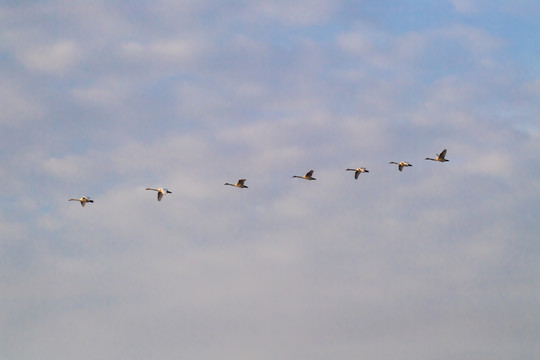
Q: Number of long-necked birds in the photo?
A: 7